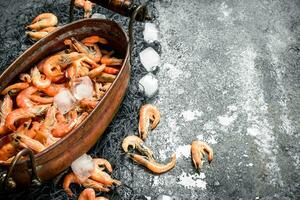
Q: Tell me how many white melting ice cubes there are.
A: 6